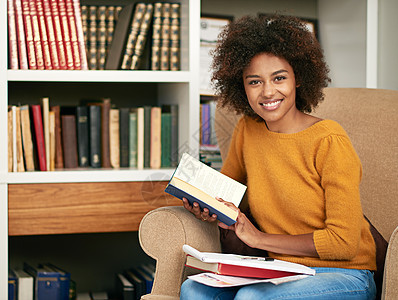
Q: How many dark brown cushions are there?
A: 1